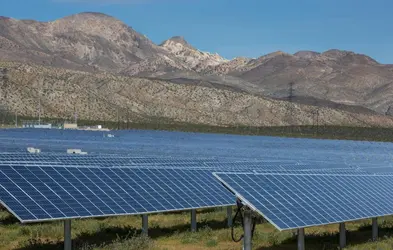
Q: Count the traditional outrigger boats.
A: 0